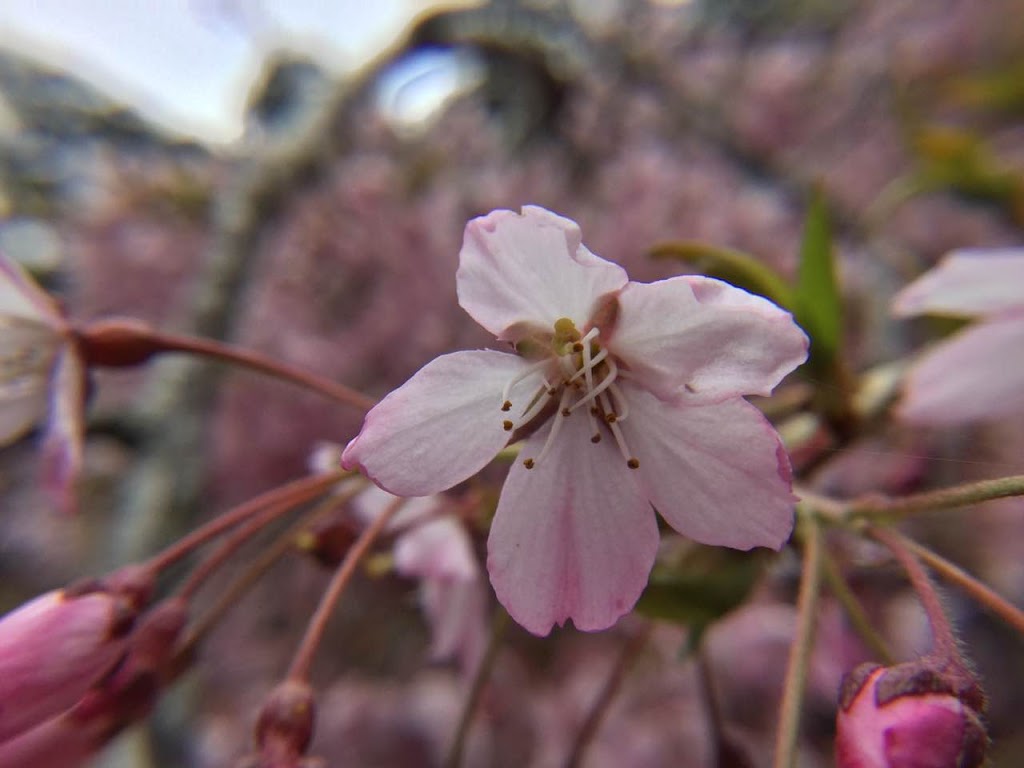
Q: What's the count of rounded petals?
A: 5